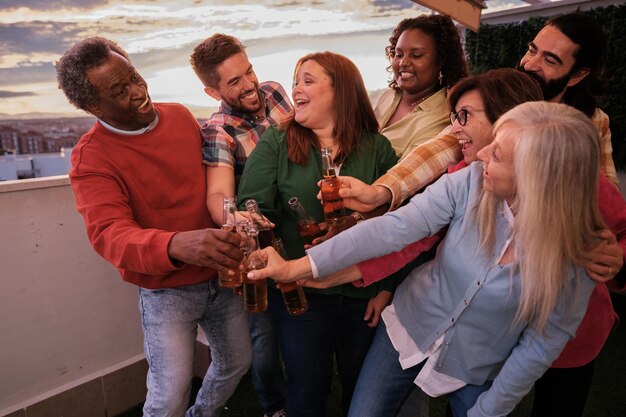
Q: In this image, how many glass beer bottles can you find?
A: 7